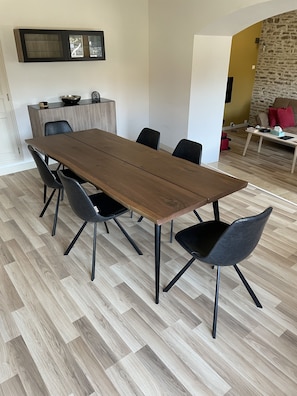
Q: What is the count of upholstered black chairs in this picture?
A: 6